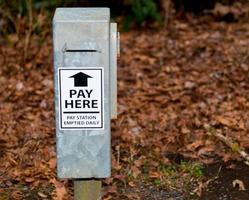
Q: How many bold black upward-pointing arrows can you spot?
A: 1